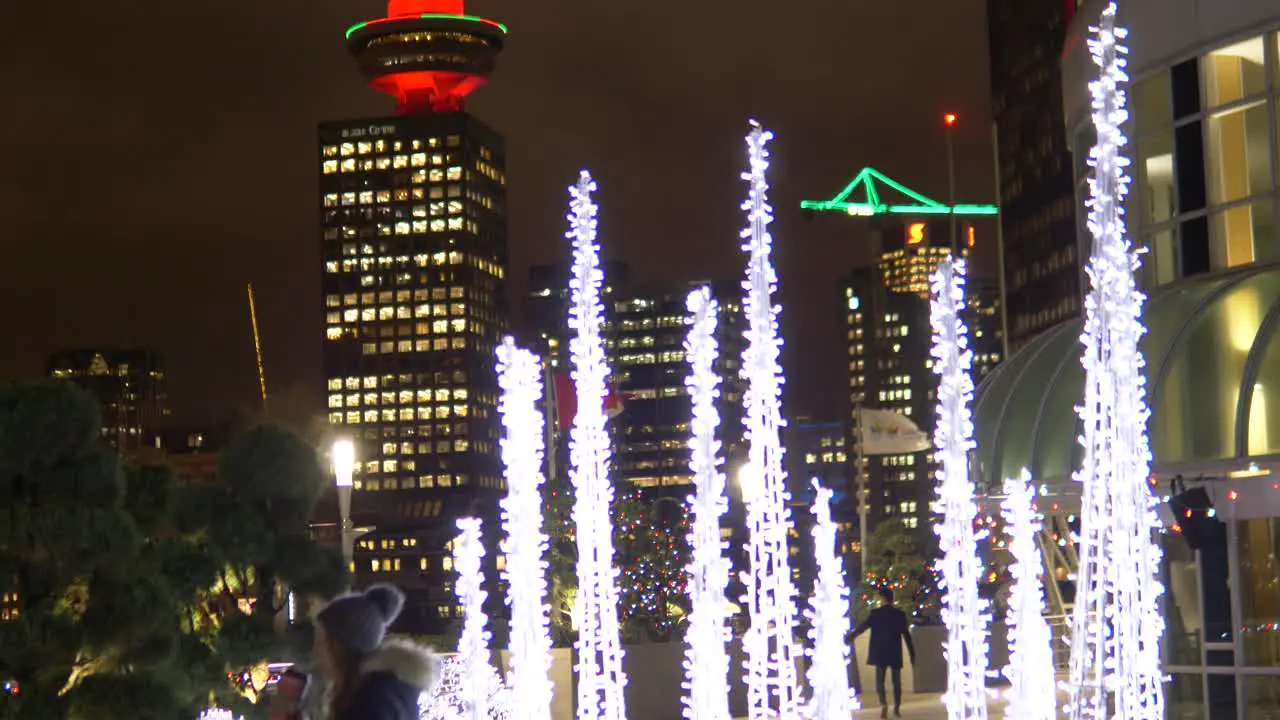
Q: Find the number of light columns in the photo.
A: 9